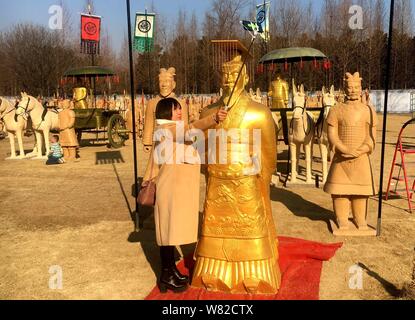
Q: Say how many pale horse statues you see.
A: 5